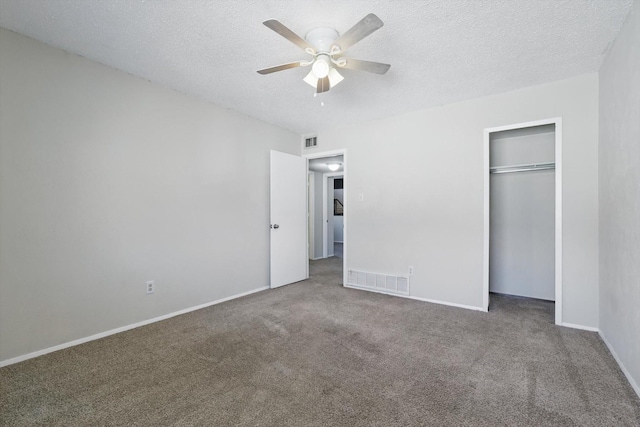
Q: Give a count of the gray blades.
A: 5